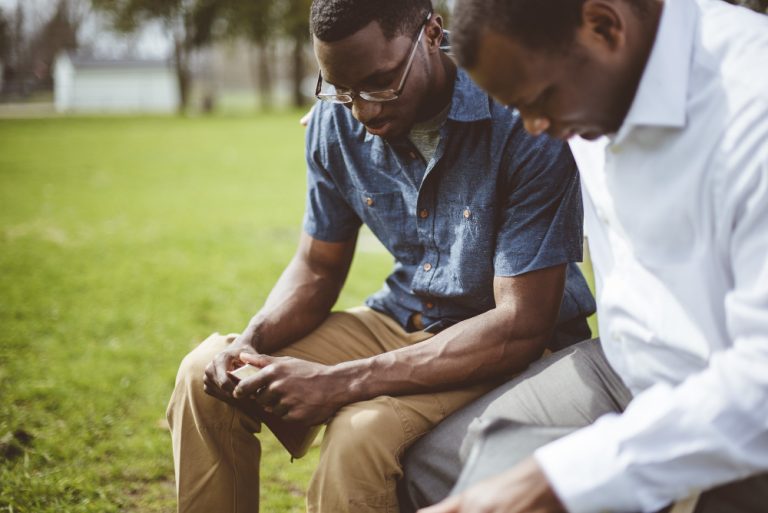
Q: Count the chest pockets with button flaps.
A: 2